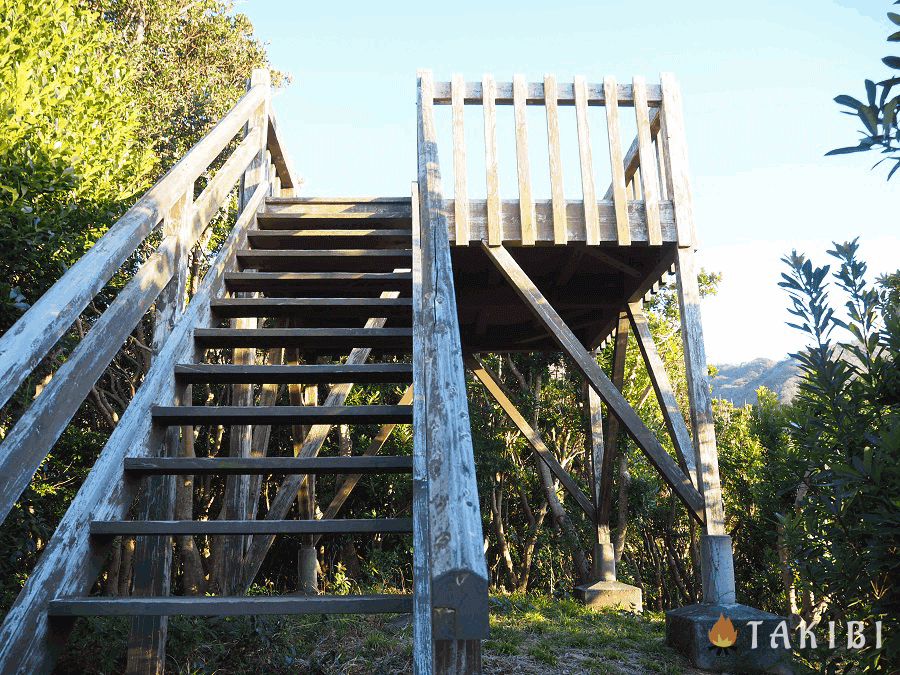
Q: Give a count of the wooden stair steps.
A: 12